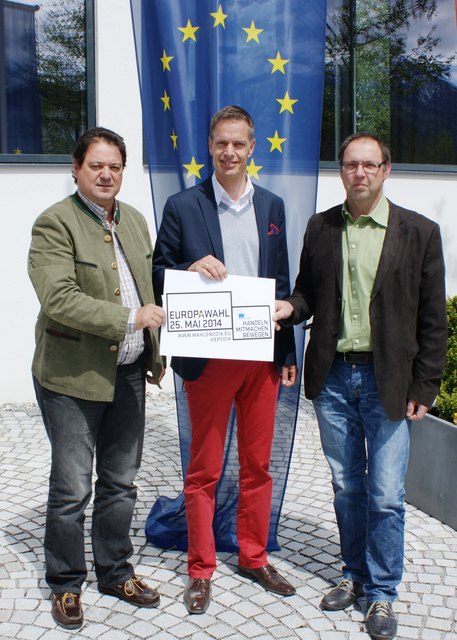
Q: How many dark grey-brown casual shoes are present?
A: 2